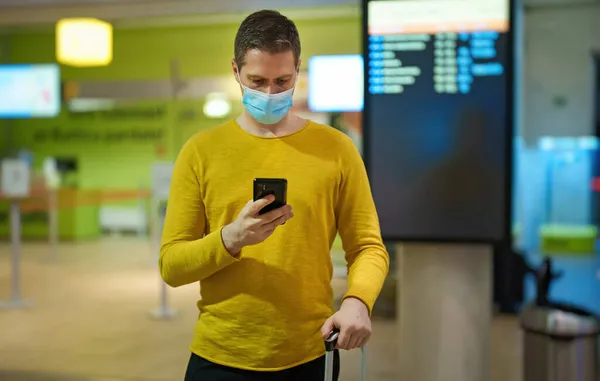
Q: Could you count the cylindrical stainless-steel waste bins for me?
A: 1